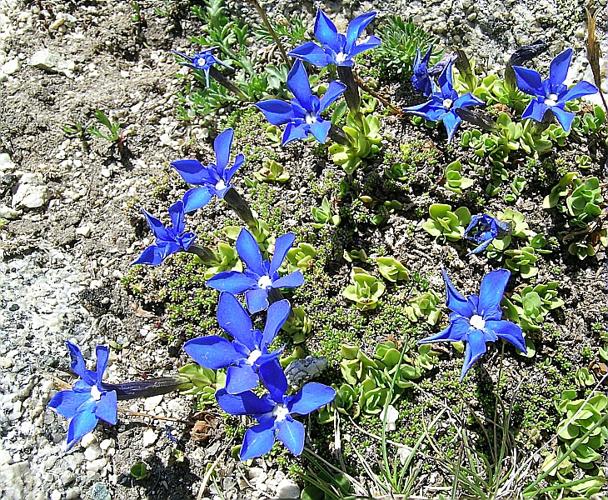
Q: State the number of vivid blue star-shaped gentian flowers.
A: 14